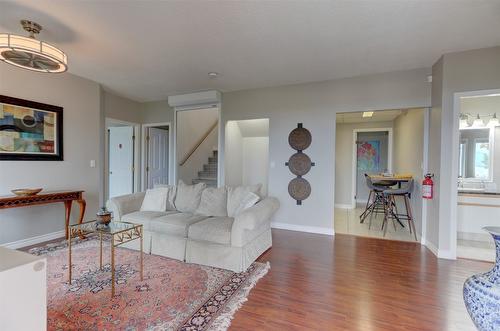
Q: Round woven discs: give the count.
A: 3